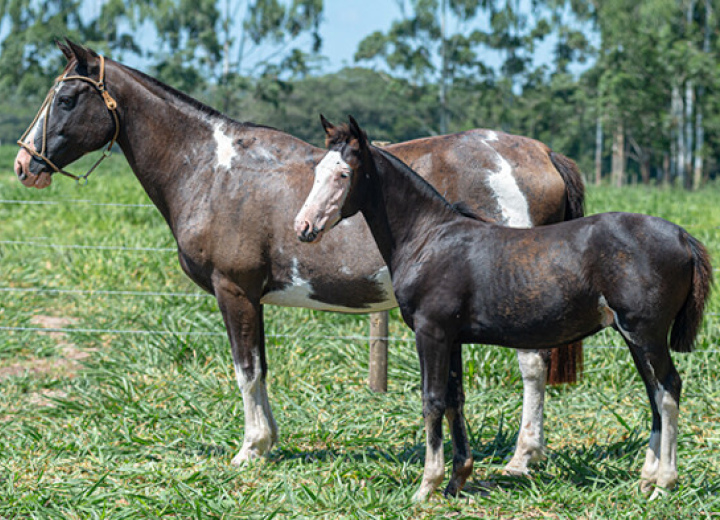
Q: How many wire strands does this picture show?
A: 4